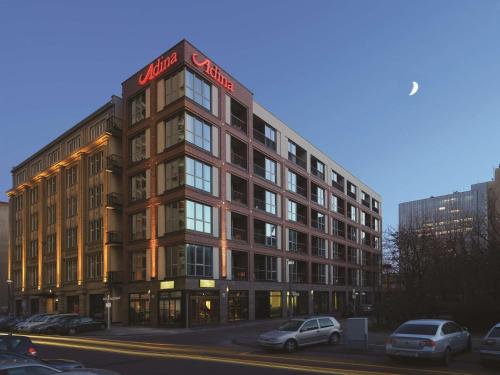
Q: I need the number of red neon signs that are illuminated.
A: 2